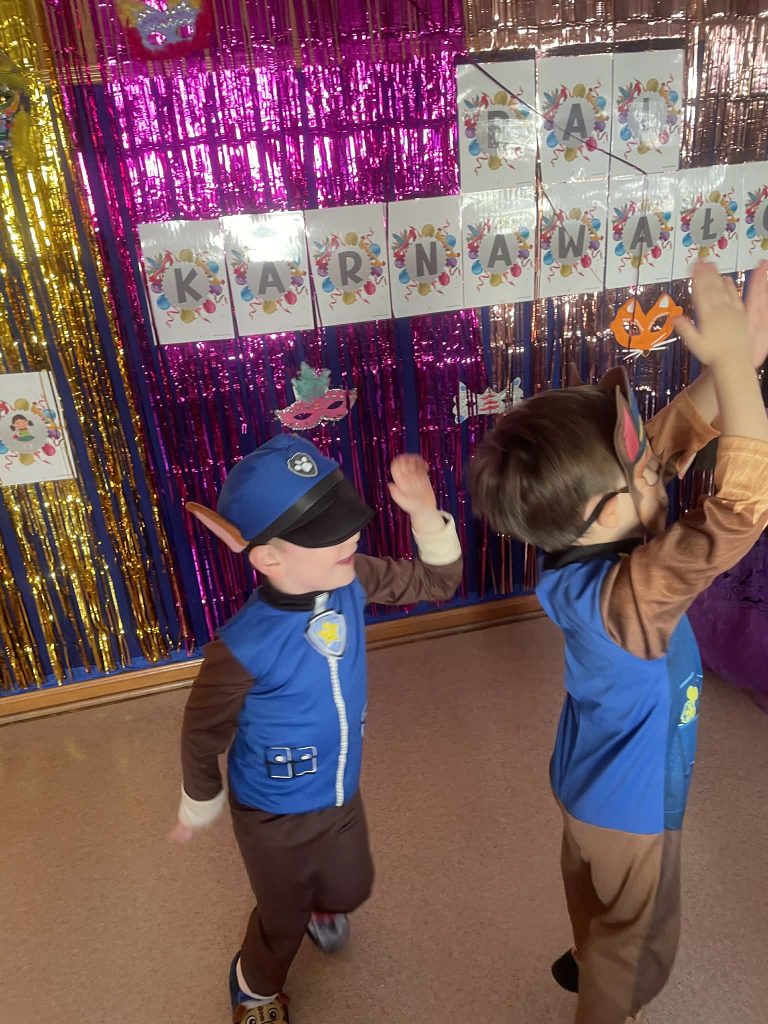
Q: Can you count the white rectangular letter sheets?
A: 12